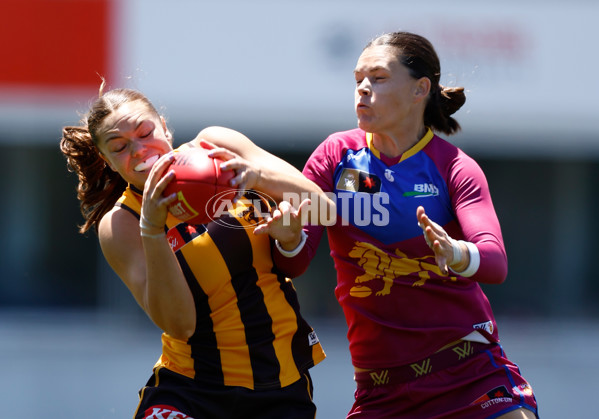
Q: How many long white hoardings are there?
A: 1